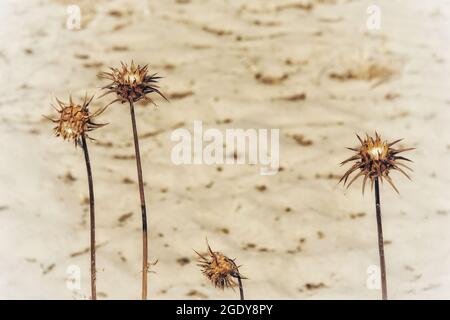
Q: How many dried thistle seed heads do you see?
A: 4